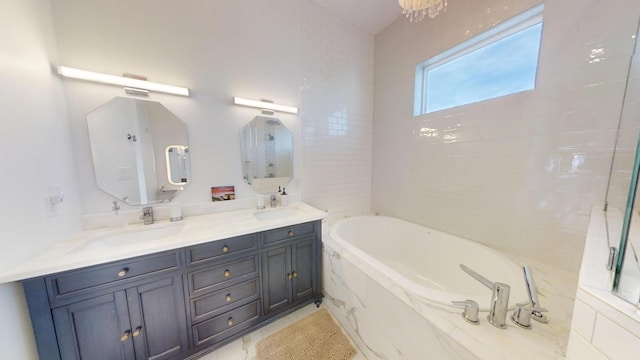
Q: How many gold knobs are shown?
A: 10